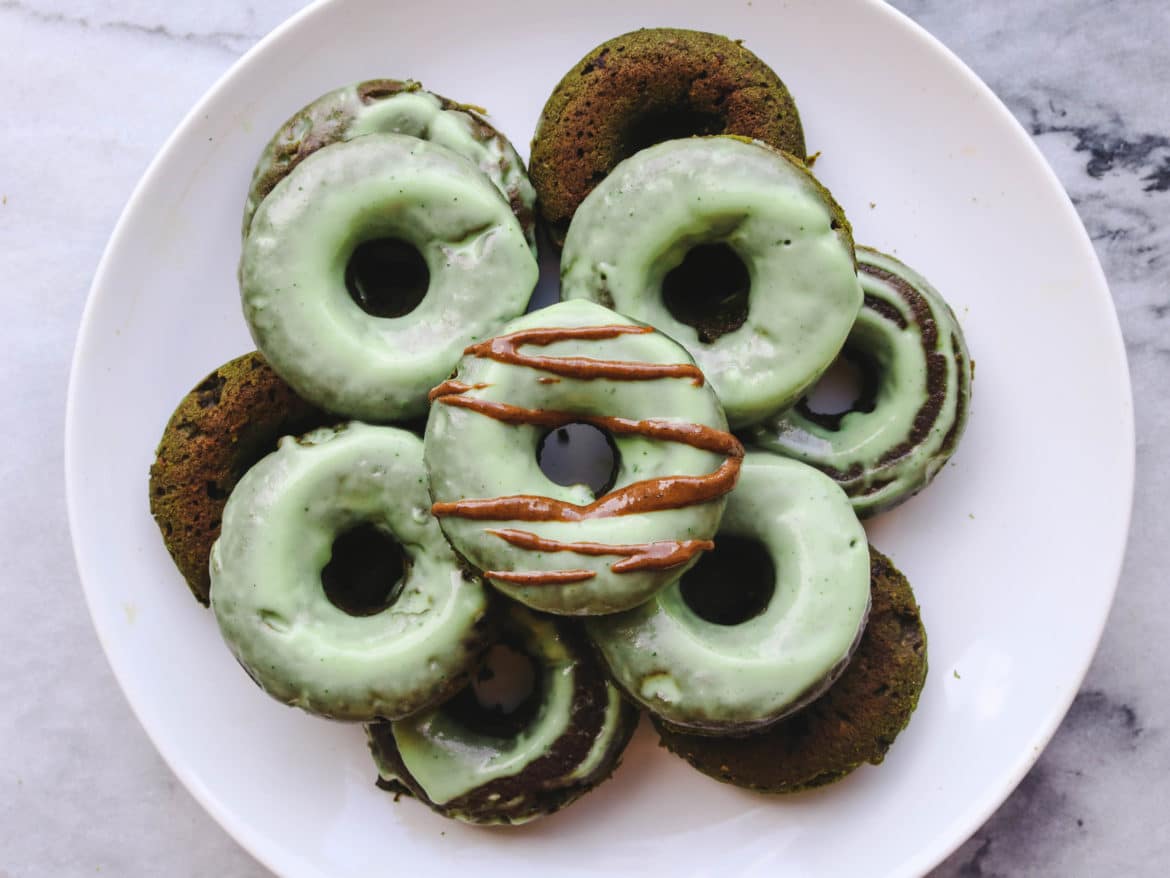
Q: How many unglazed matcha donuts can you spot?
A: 3